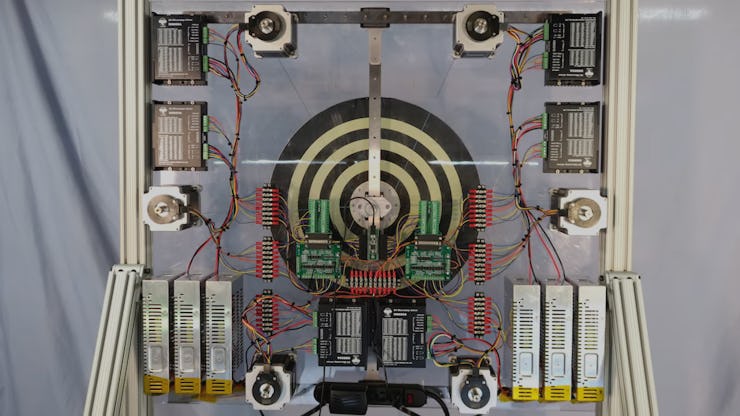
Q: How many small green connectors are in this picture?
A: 12